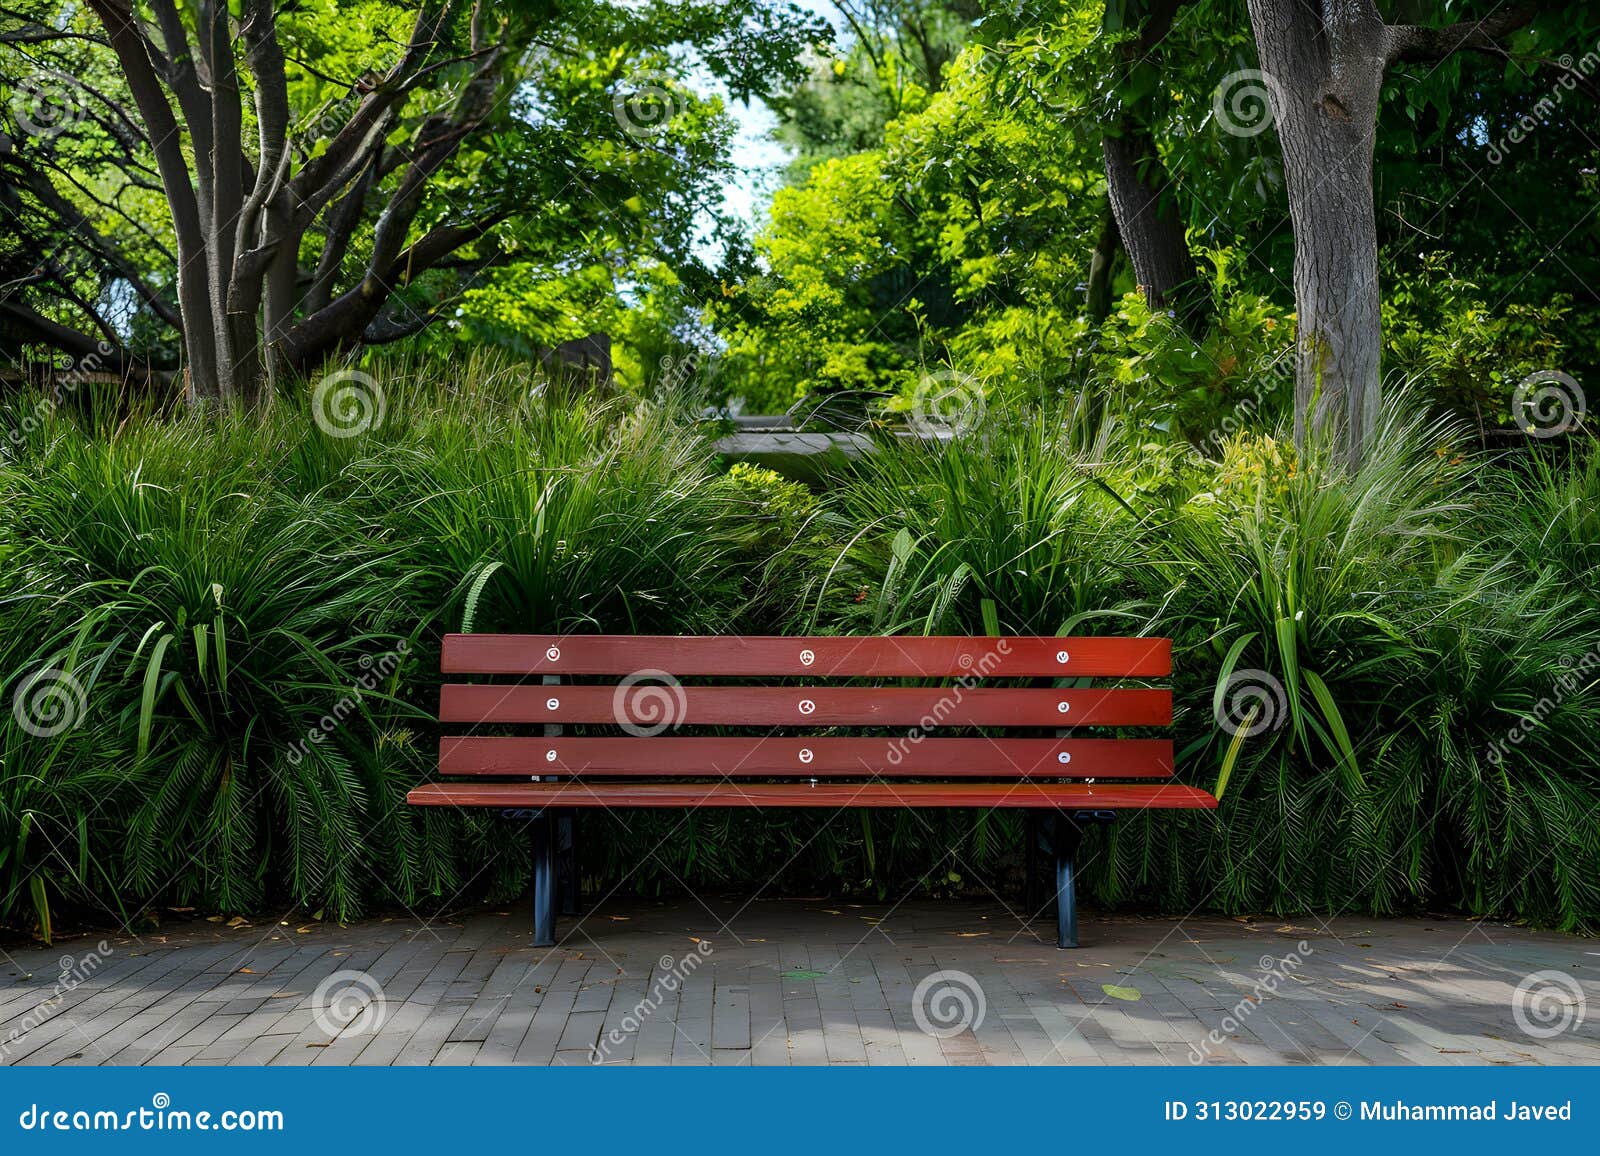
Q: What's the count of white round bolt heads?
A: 9